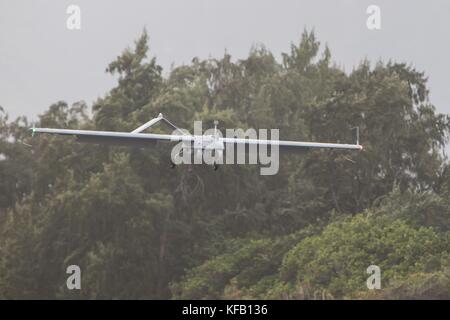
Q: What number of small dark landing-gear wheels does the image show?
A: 2